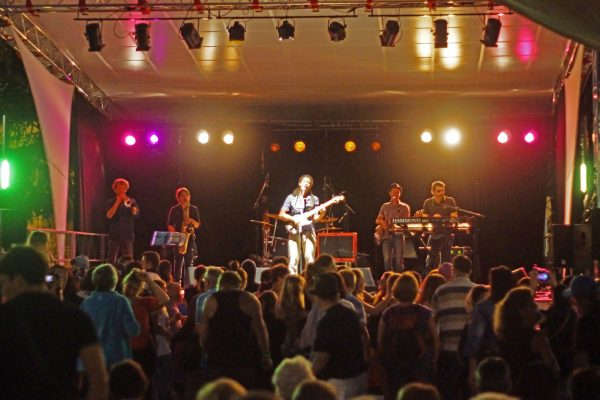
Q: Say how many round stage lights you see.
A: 12